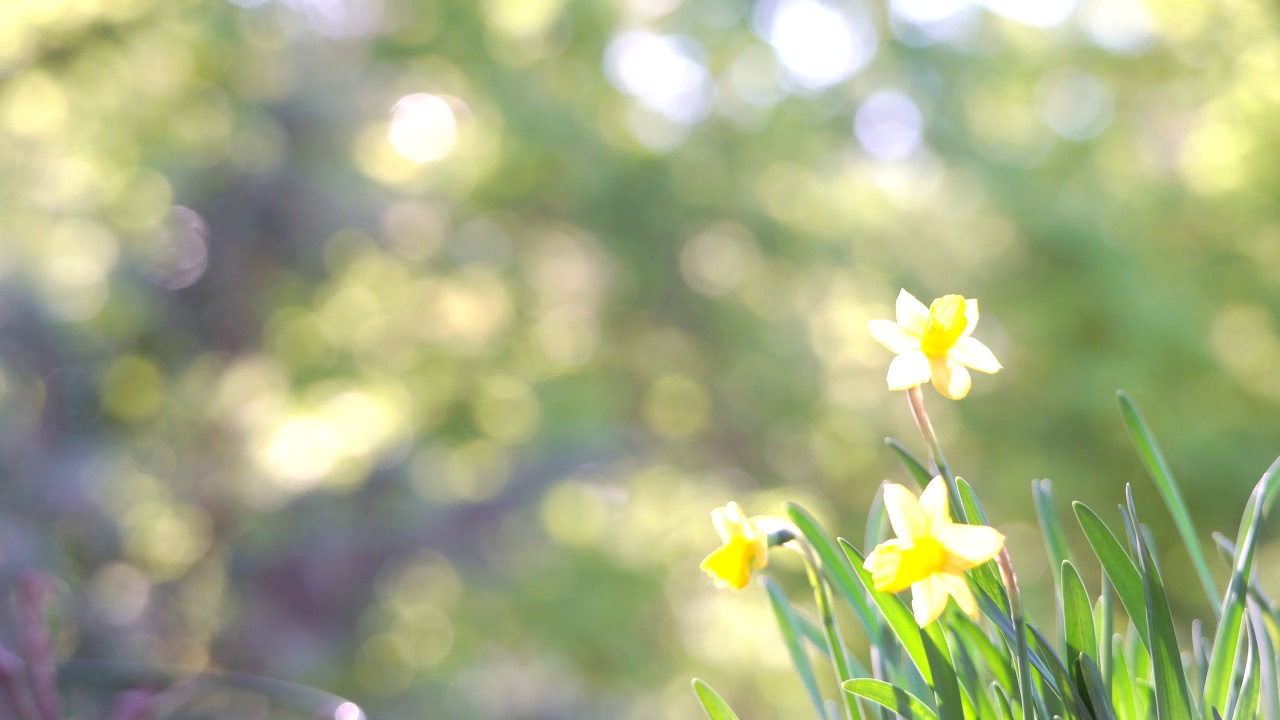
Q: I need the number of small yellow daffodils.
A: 3